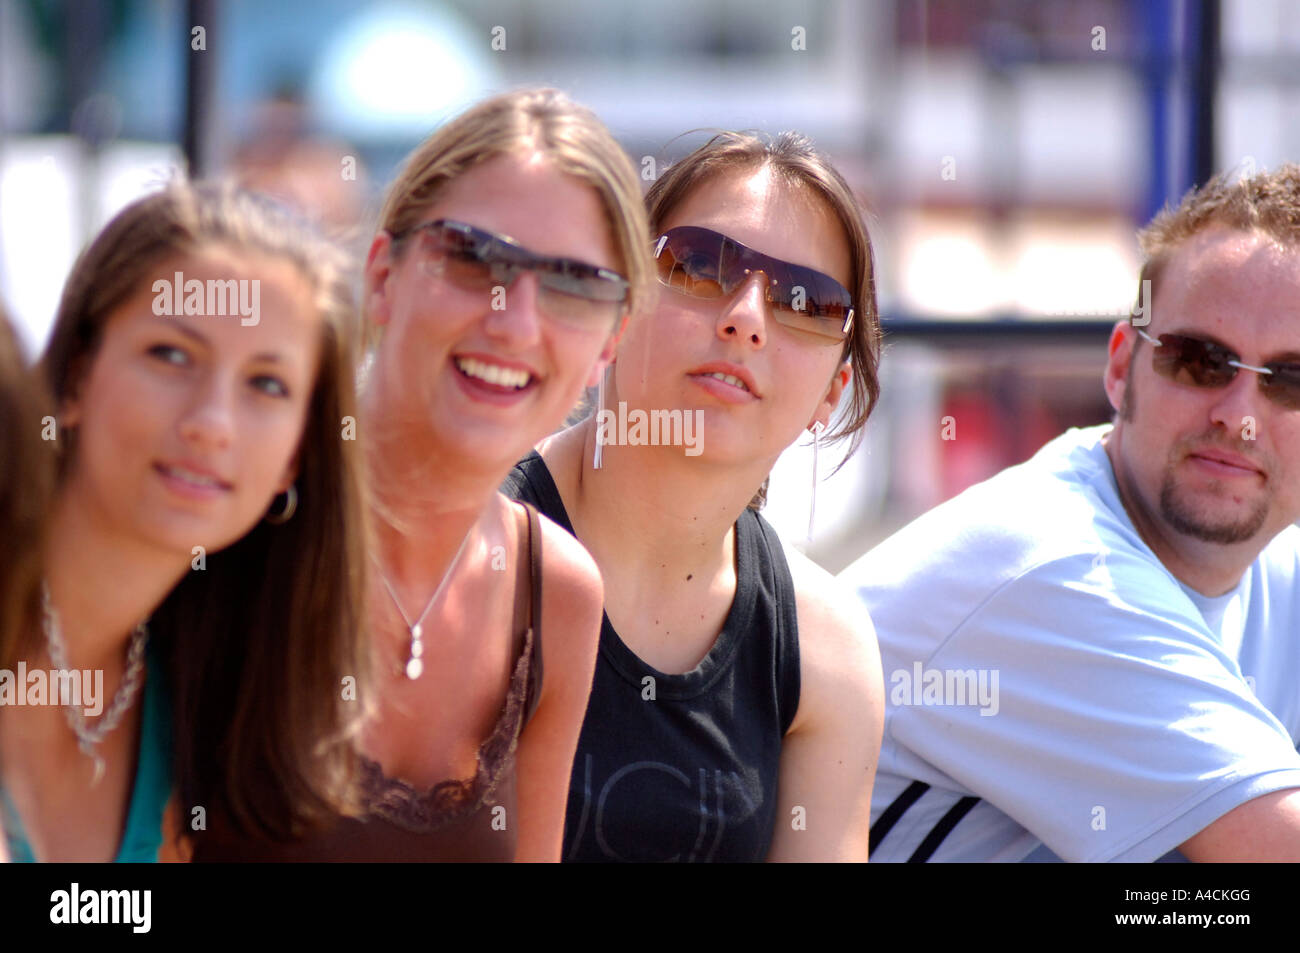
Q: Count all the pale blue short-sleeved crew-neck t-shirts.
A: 1